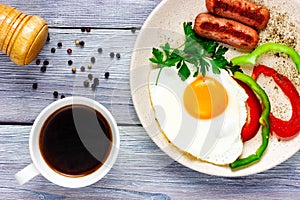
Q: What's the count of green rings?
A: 2